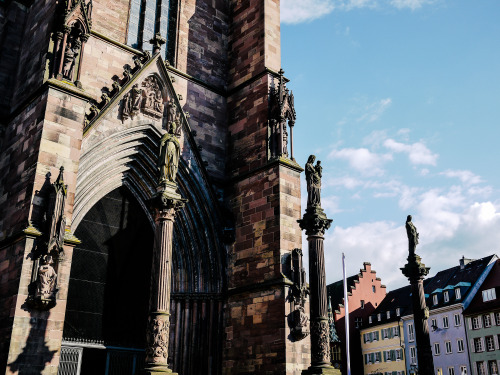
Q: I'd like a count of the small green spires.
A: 1